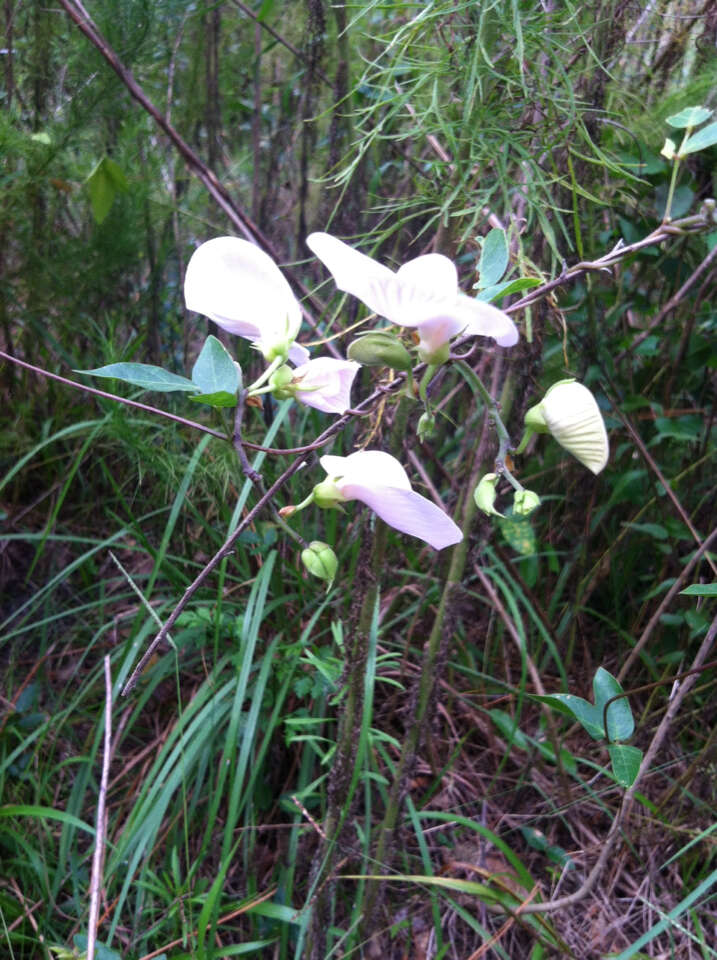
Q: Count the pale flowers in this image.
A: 5